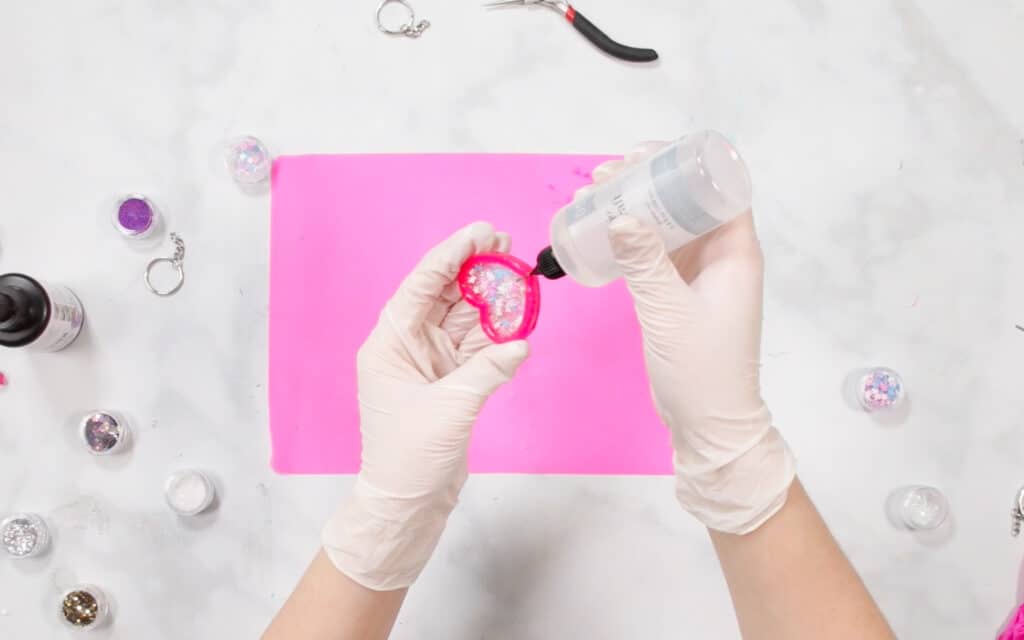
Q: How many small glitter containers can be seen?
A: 8